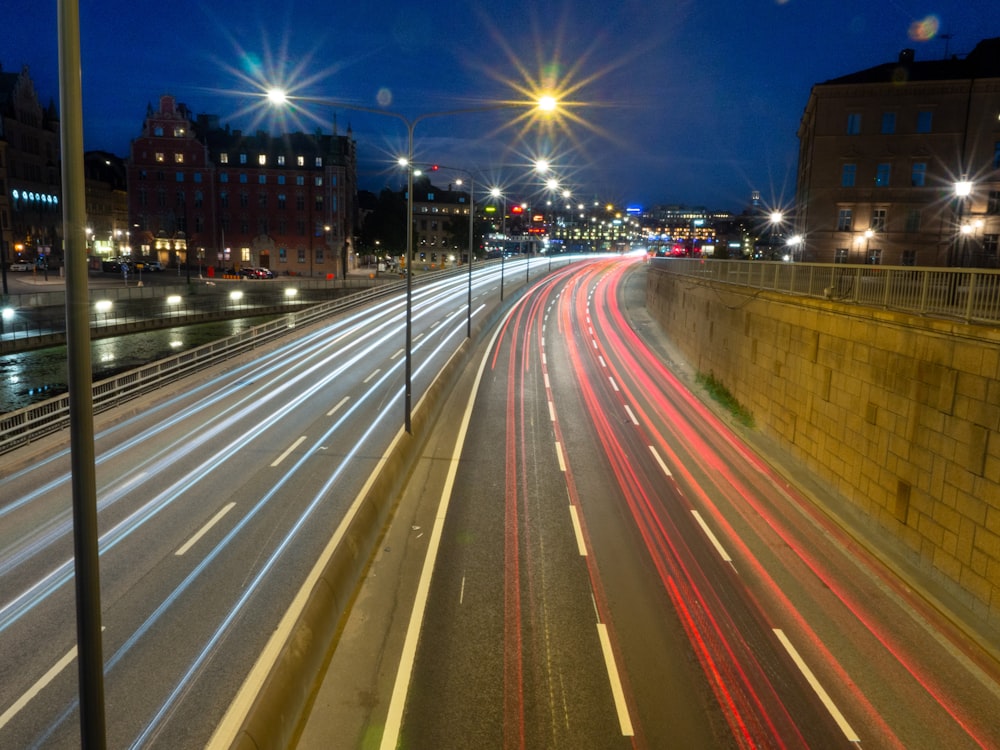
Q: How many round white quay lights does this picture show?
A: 5